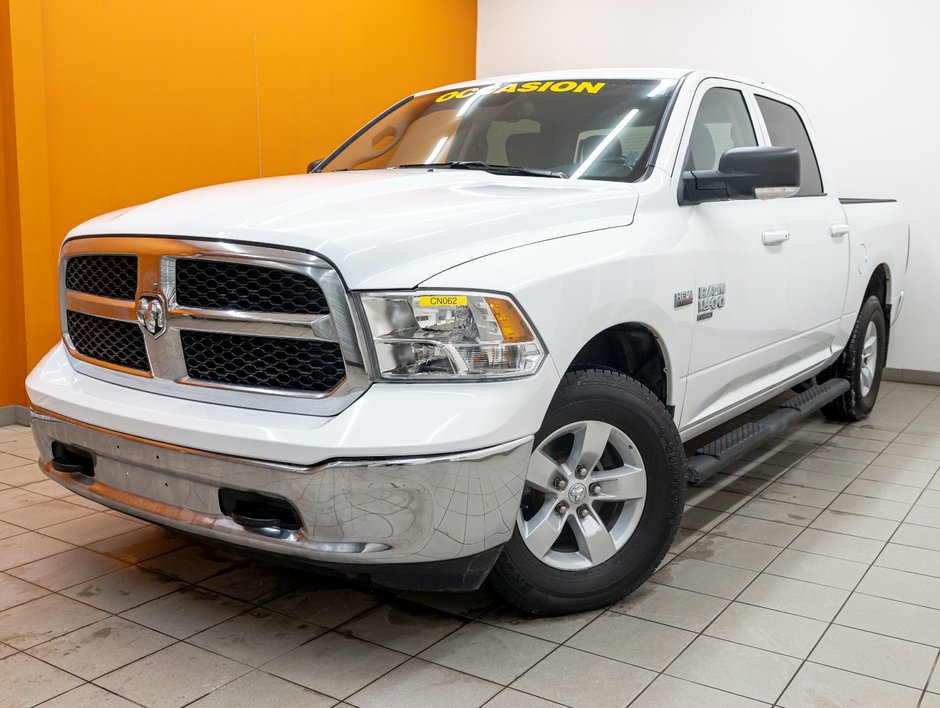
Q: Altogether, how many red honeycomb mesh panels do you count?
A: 0